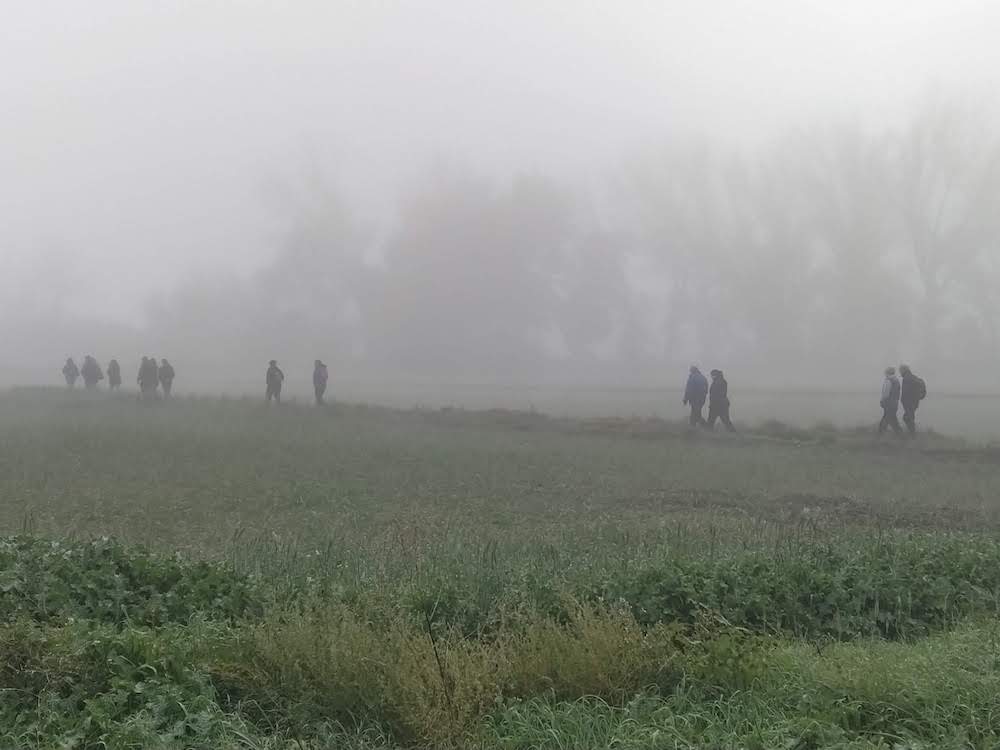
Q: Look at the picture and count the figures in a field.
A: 12